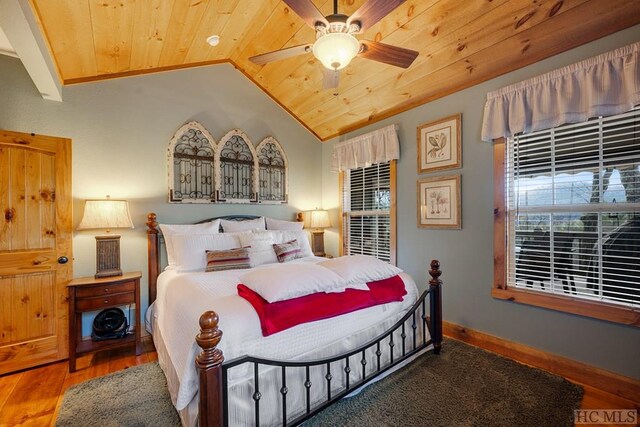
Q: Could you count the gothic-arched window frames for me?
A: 3